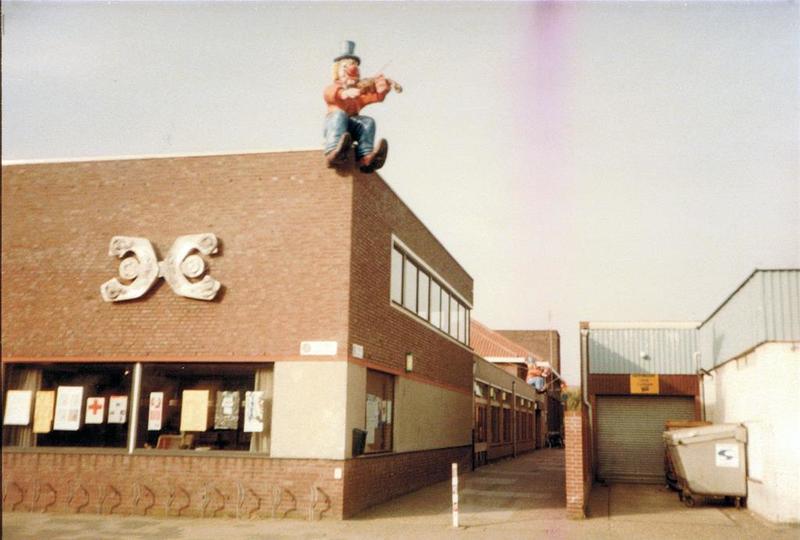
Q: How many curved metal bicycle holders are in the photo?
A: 10